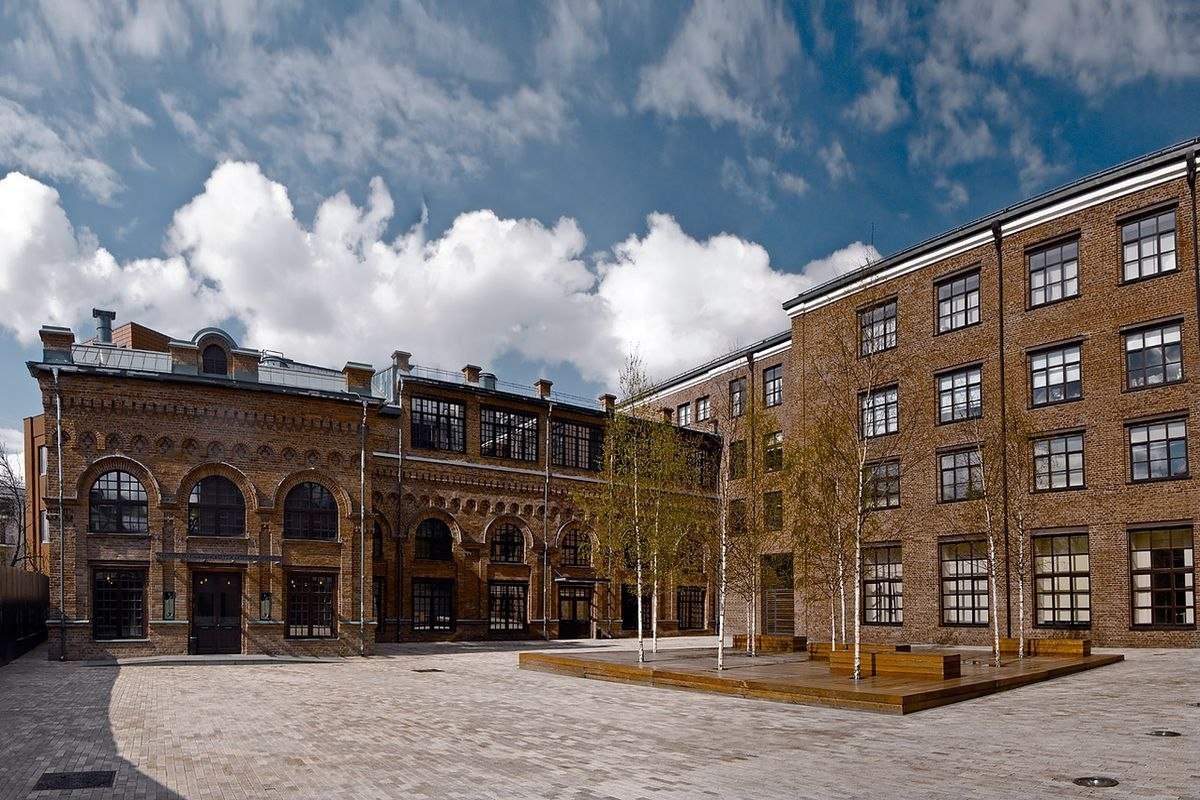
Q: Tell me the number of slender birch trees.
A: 10